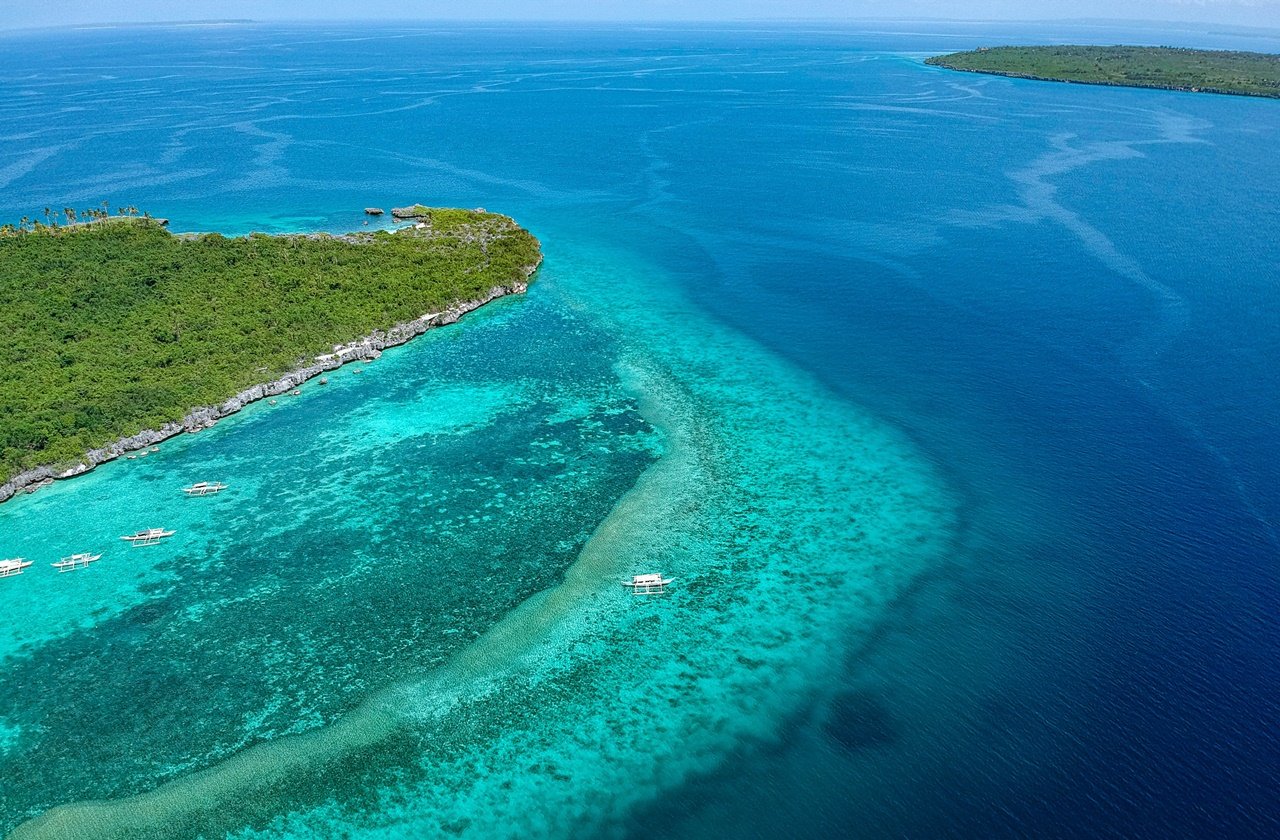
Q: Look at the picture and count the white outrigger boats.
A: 5